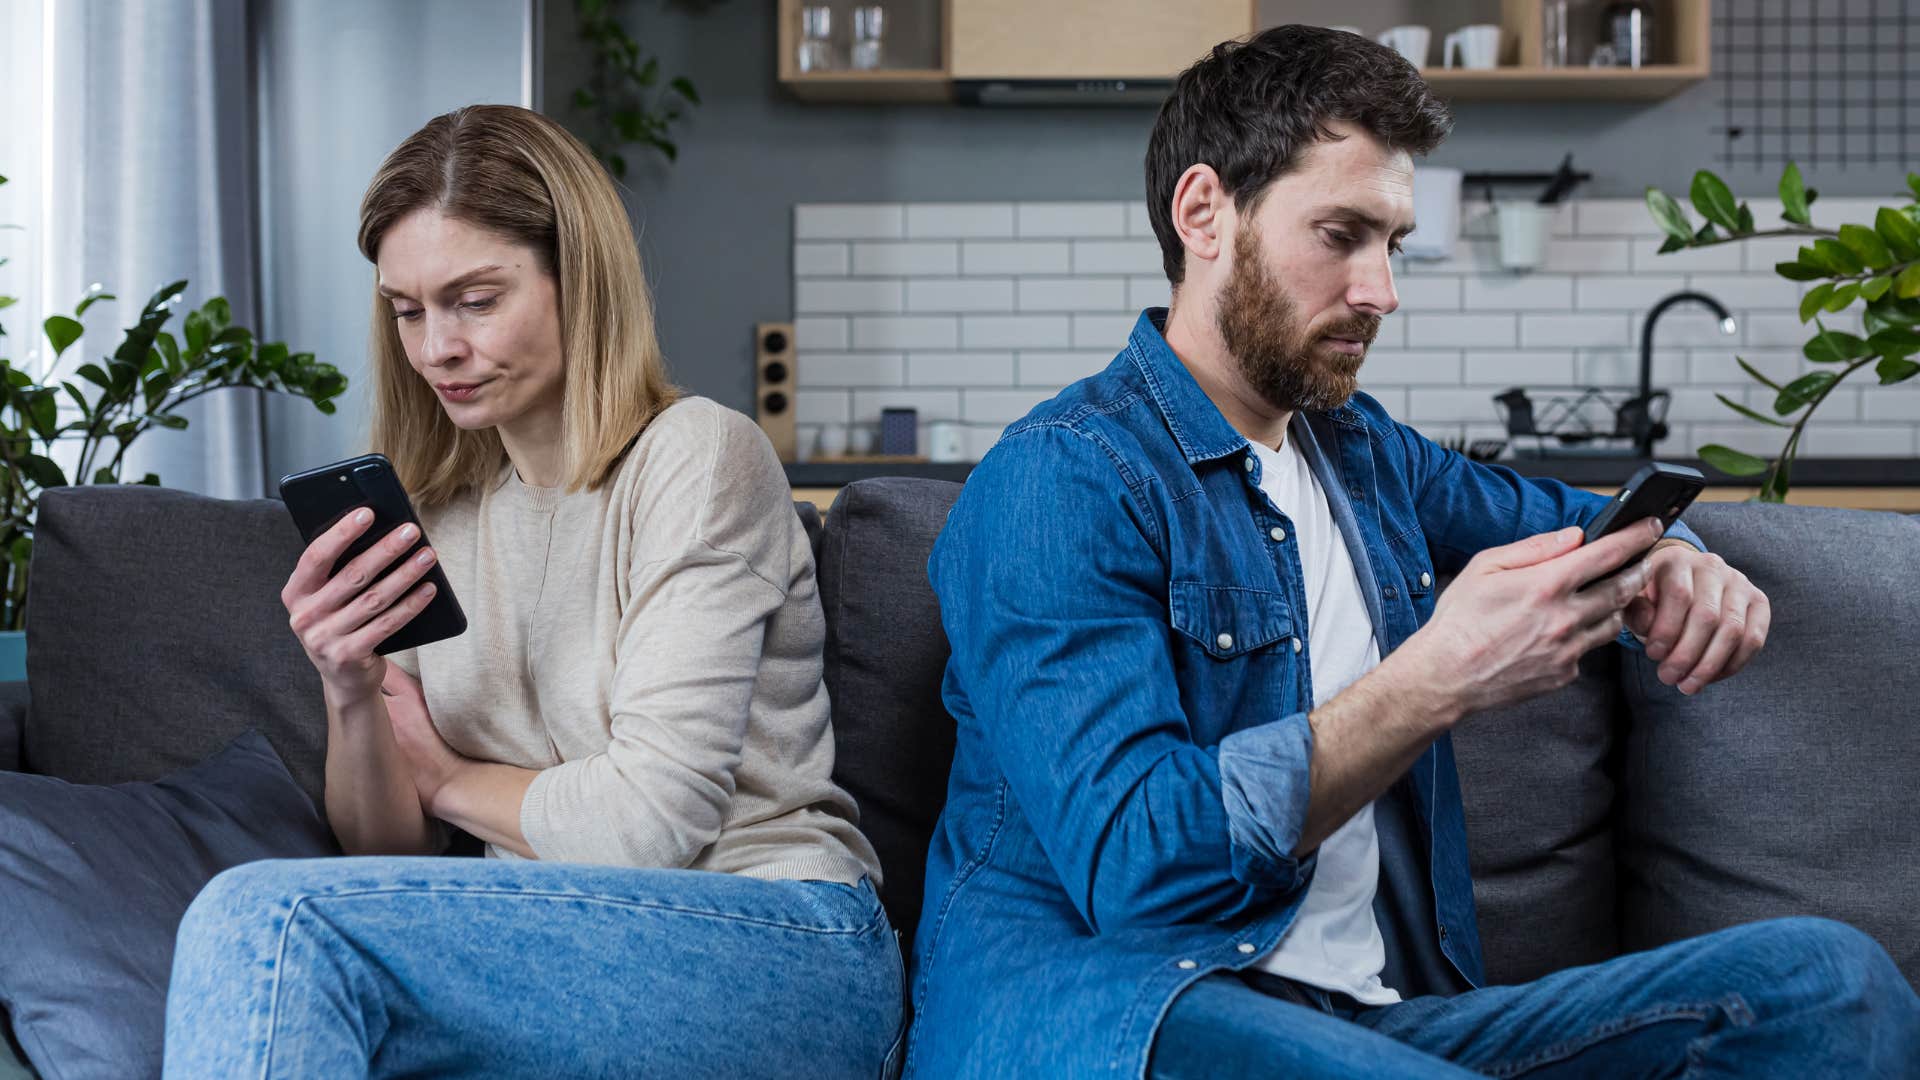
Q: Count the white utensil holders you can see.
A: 1